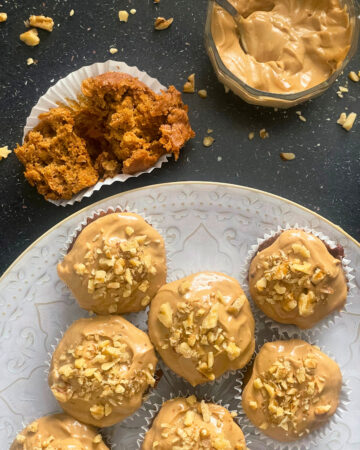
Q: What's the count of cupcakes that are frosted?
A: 7